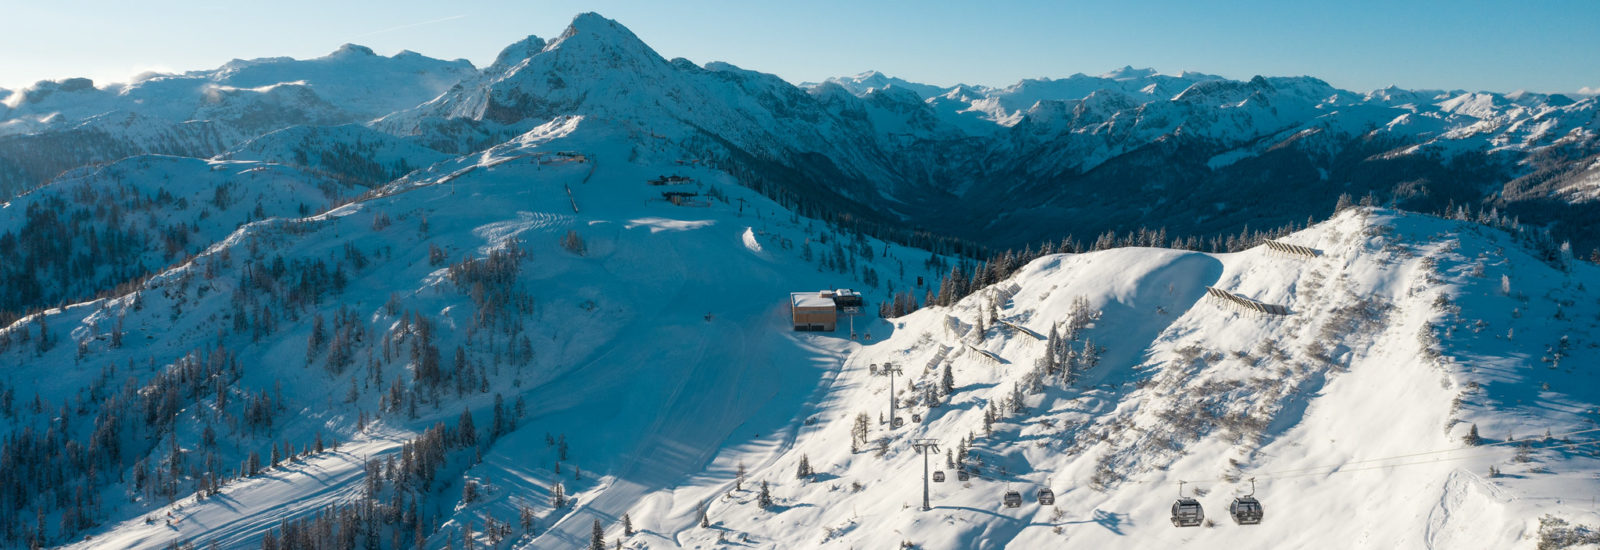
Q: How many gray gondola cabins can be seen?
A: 12